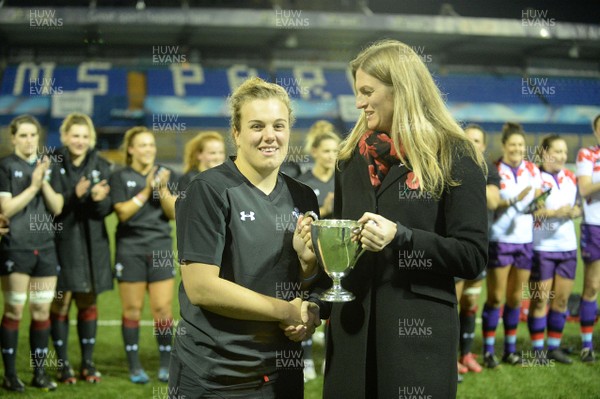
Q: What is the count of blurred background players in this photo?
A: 9